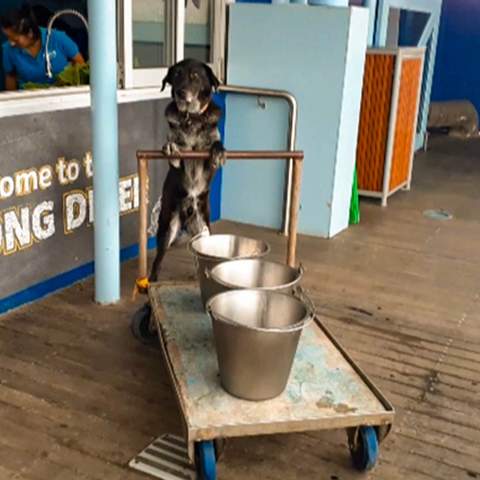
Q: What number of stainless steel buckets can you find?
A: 3